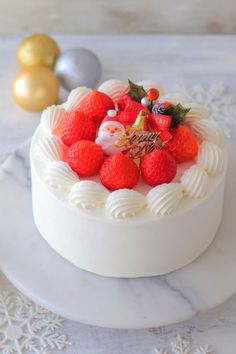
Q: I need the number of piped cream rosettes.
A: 14